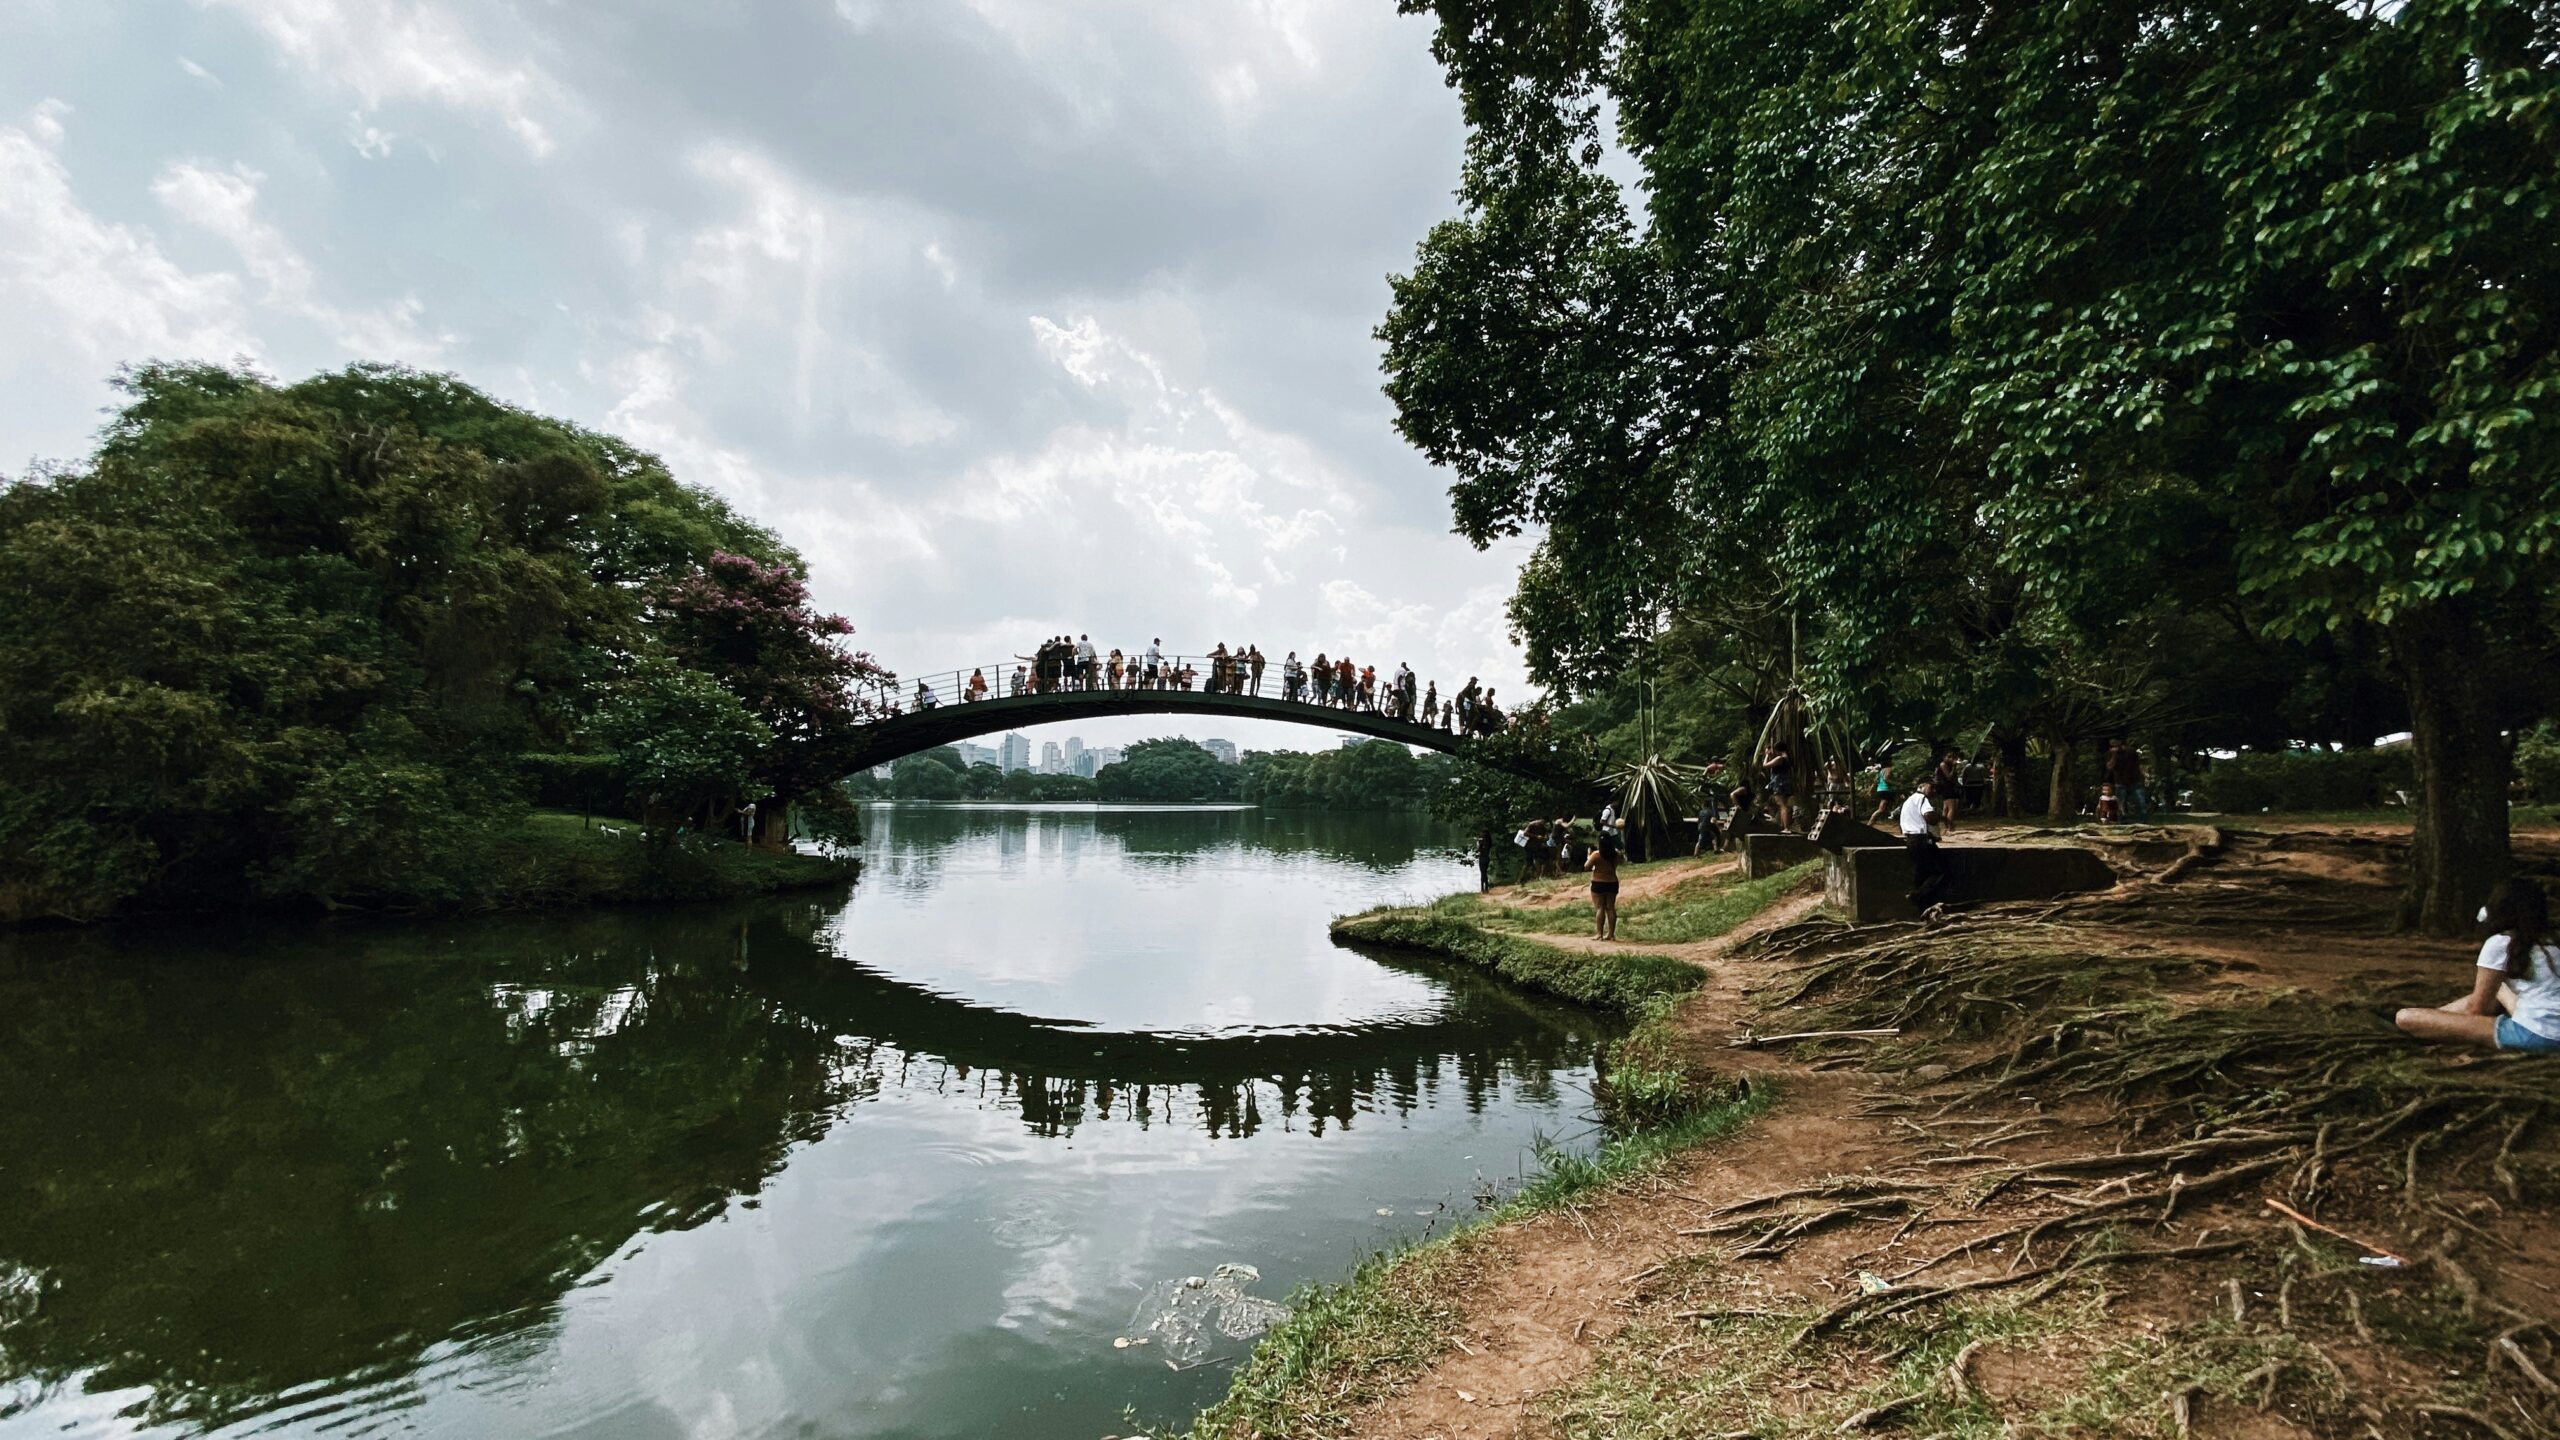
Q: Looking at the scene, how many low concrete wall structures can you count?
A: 2